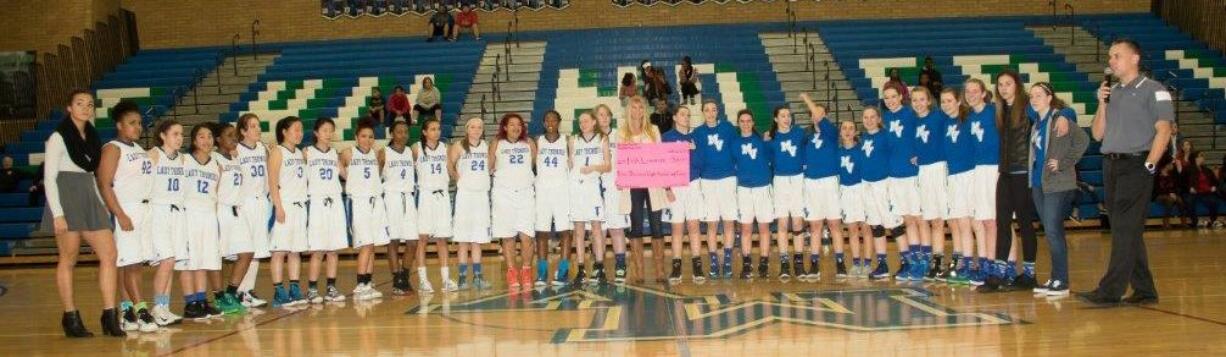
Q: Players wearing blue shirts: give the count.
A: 11